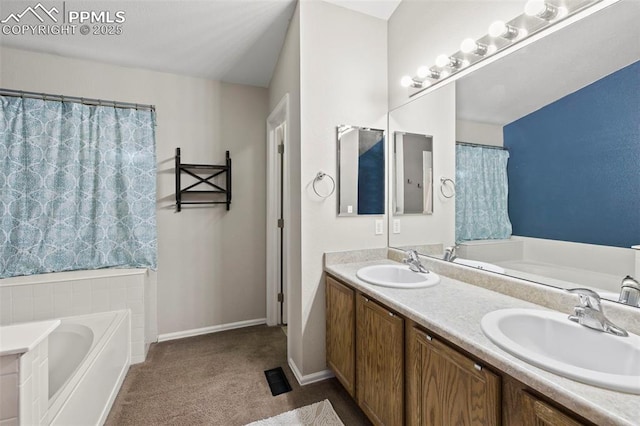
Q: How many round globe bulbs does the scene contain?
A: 6